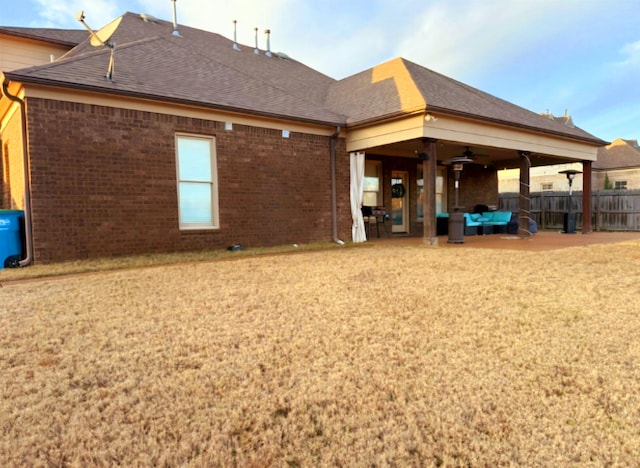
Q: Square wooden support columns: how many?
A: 3